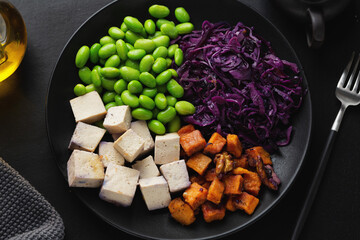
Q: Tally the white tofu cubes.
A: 12